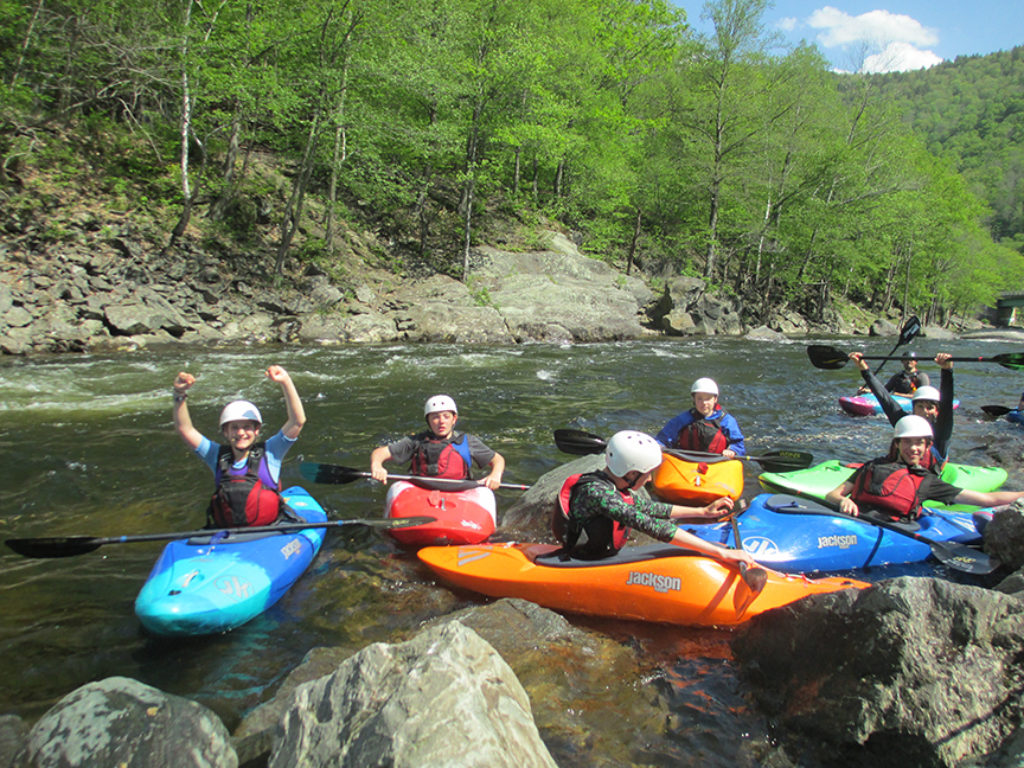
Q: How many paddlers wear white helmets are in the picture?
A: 6